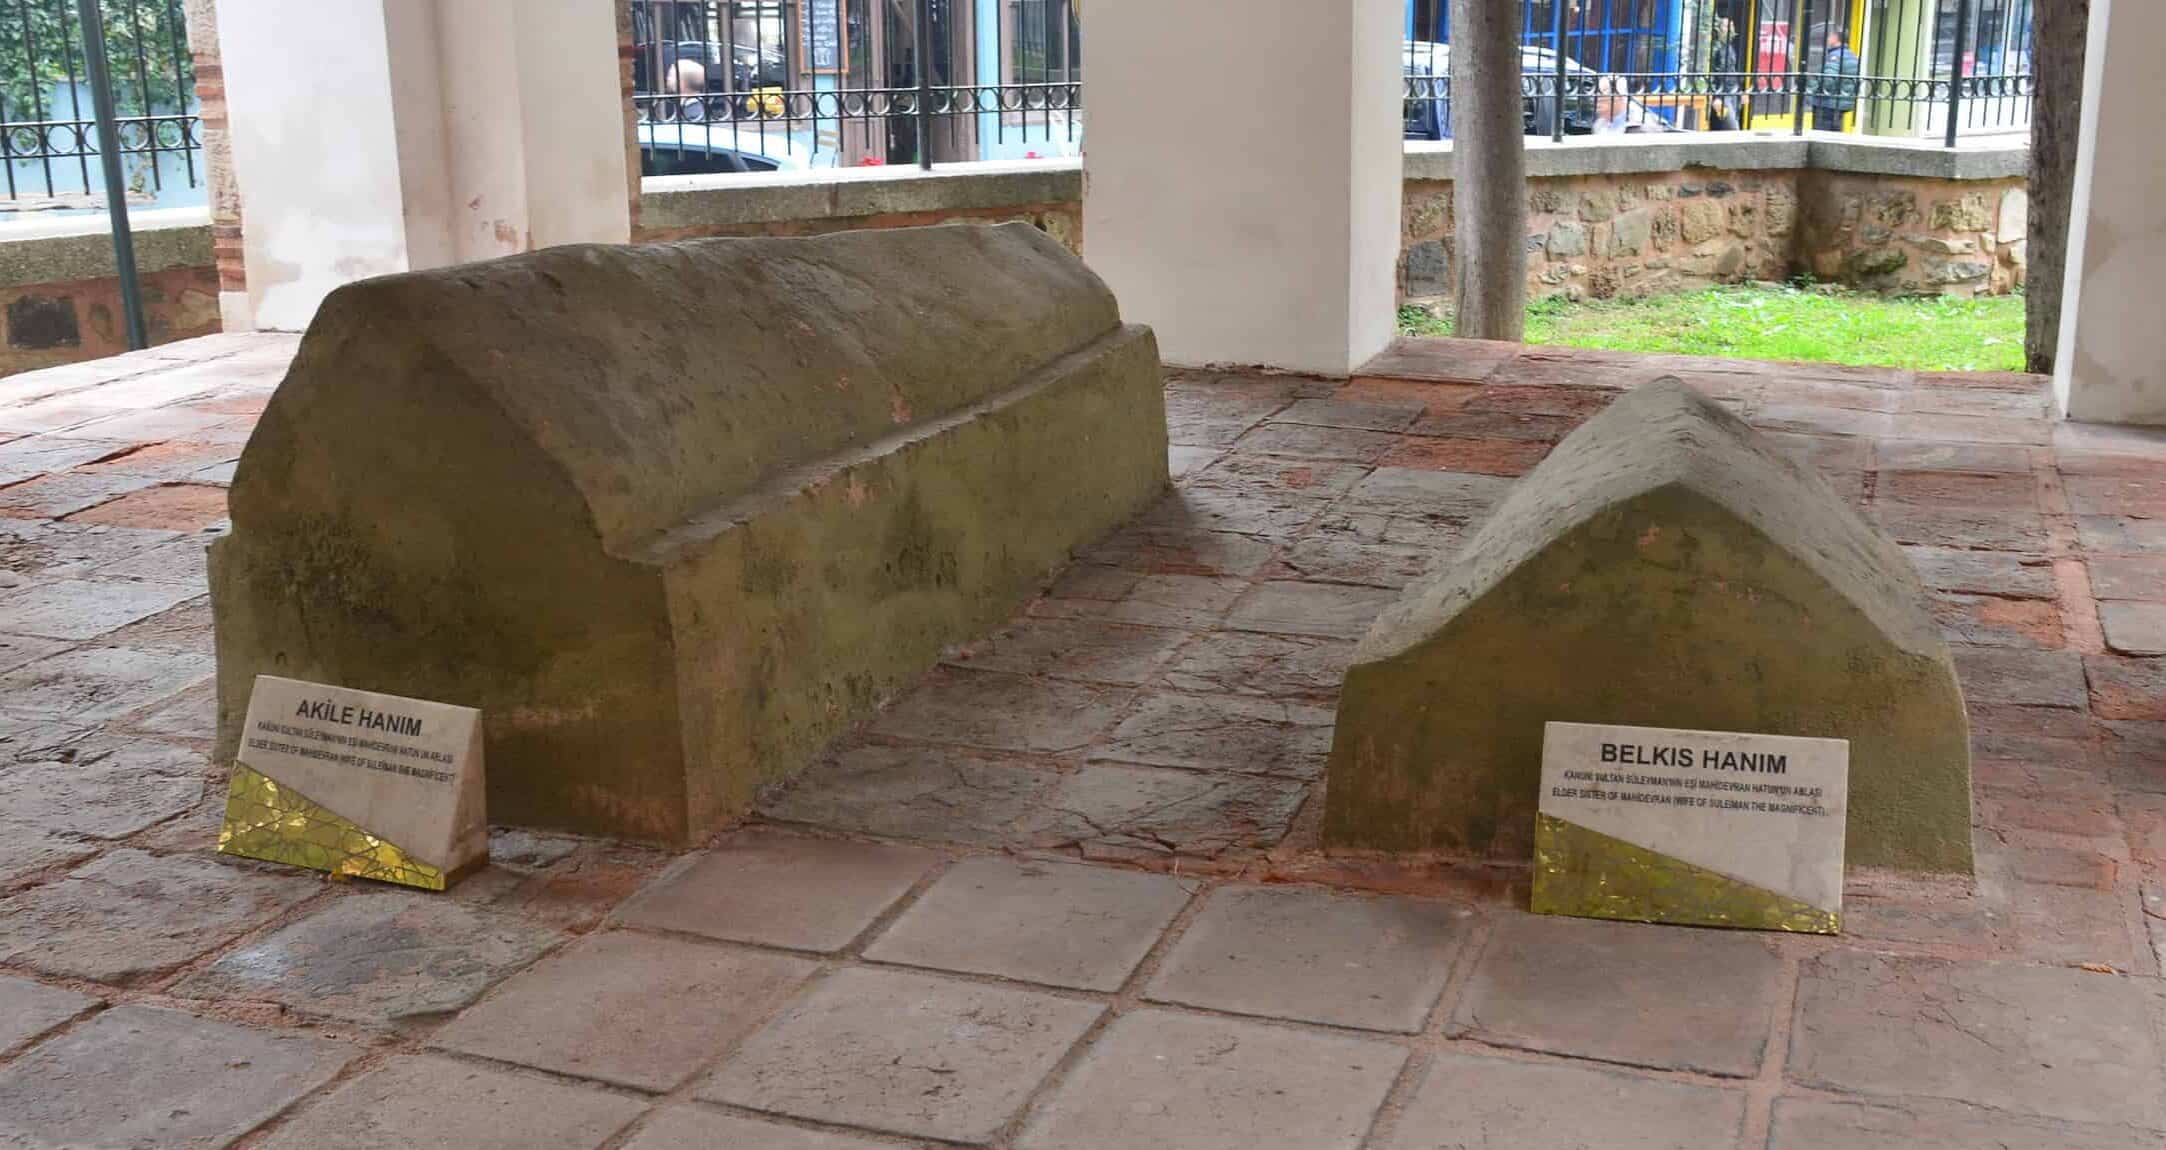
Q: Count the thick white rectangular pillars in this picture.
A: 3